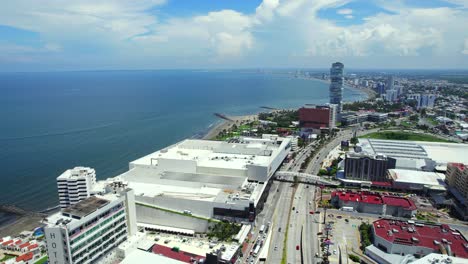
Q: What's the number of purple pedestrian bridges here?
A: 0